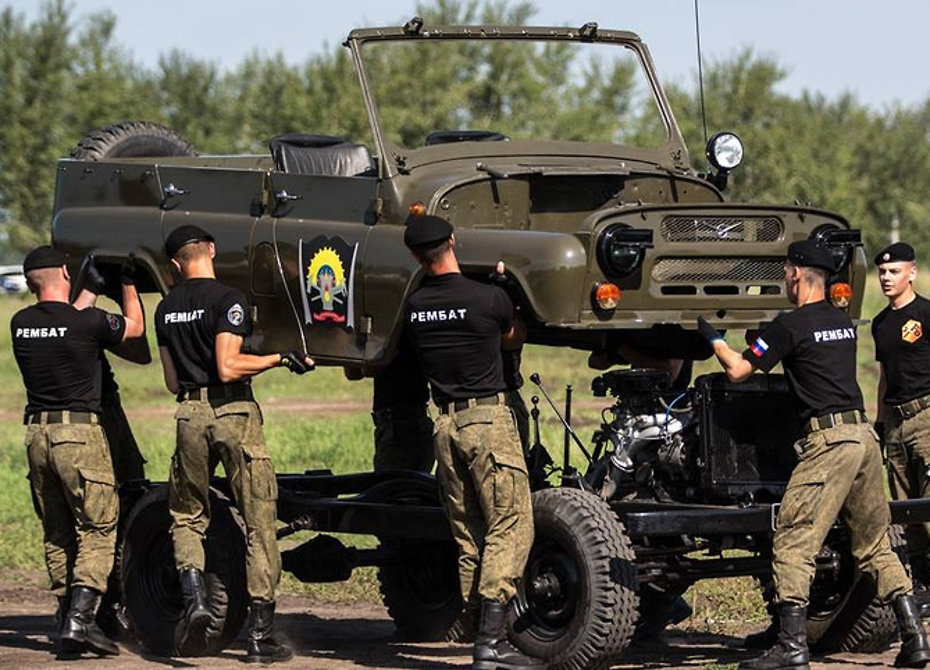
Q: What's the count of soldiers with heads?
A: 5